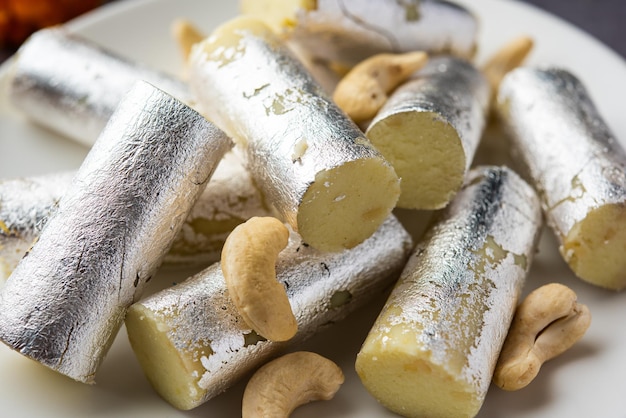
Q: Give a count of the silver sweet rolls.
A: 9